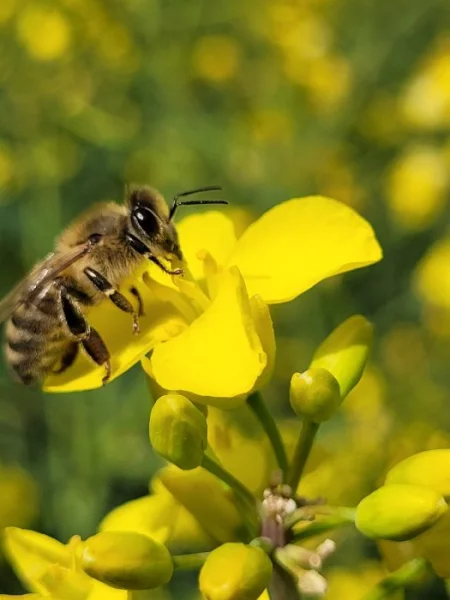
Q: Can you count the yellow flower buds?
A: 7